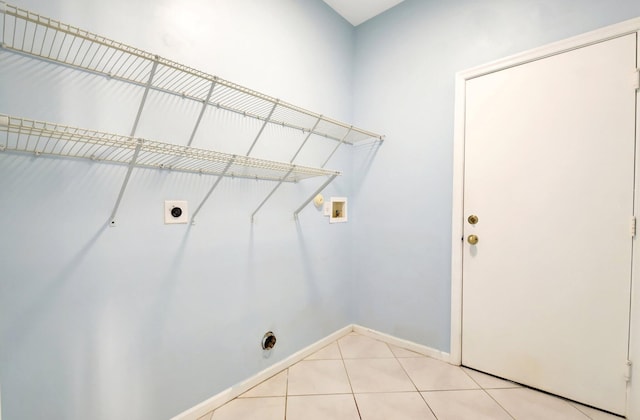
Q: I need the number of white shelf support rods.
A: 9